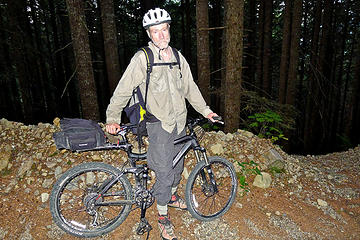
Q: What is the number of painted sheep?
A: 0